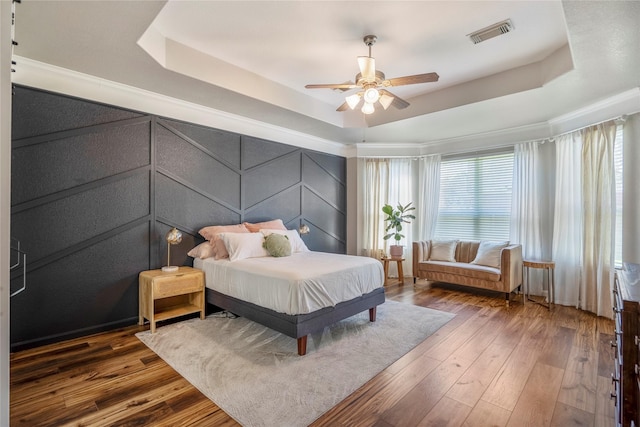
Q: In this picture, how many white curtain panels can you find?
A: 4